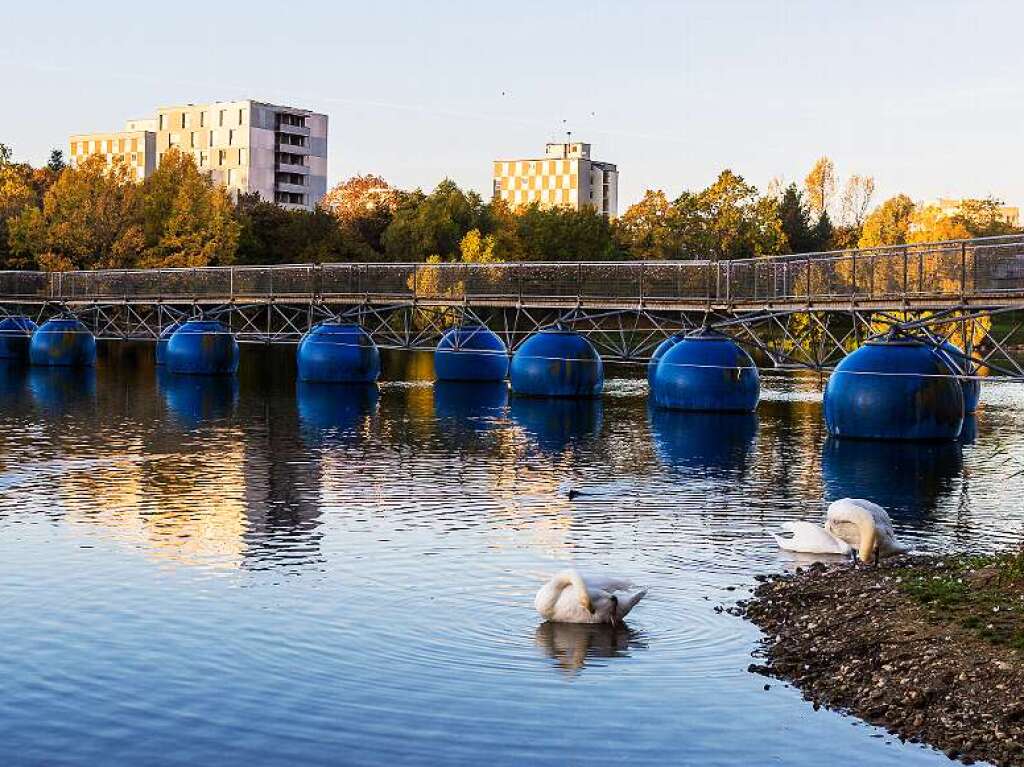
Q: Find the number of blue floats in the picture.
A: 11